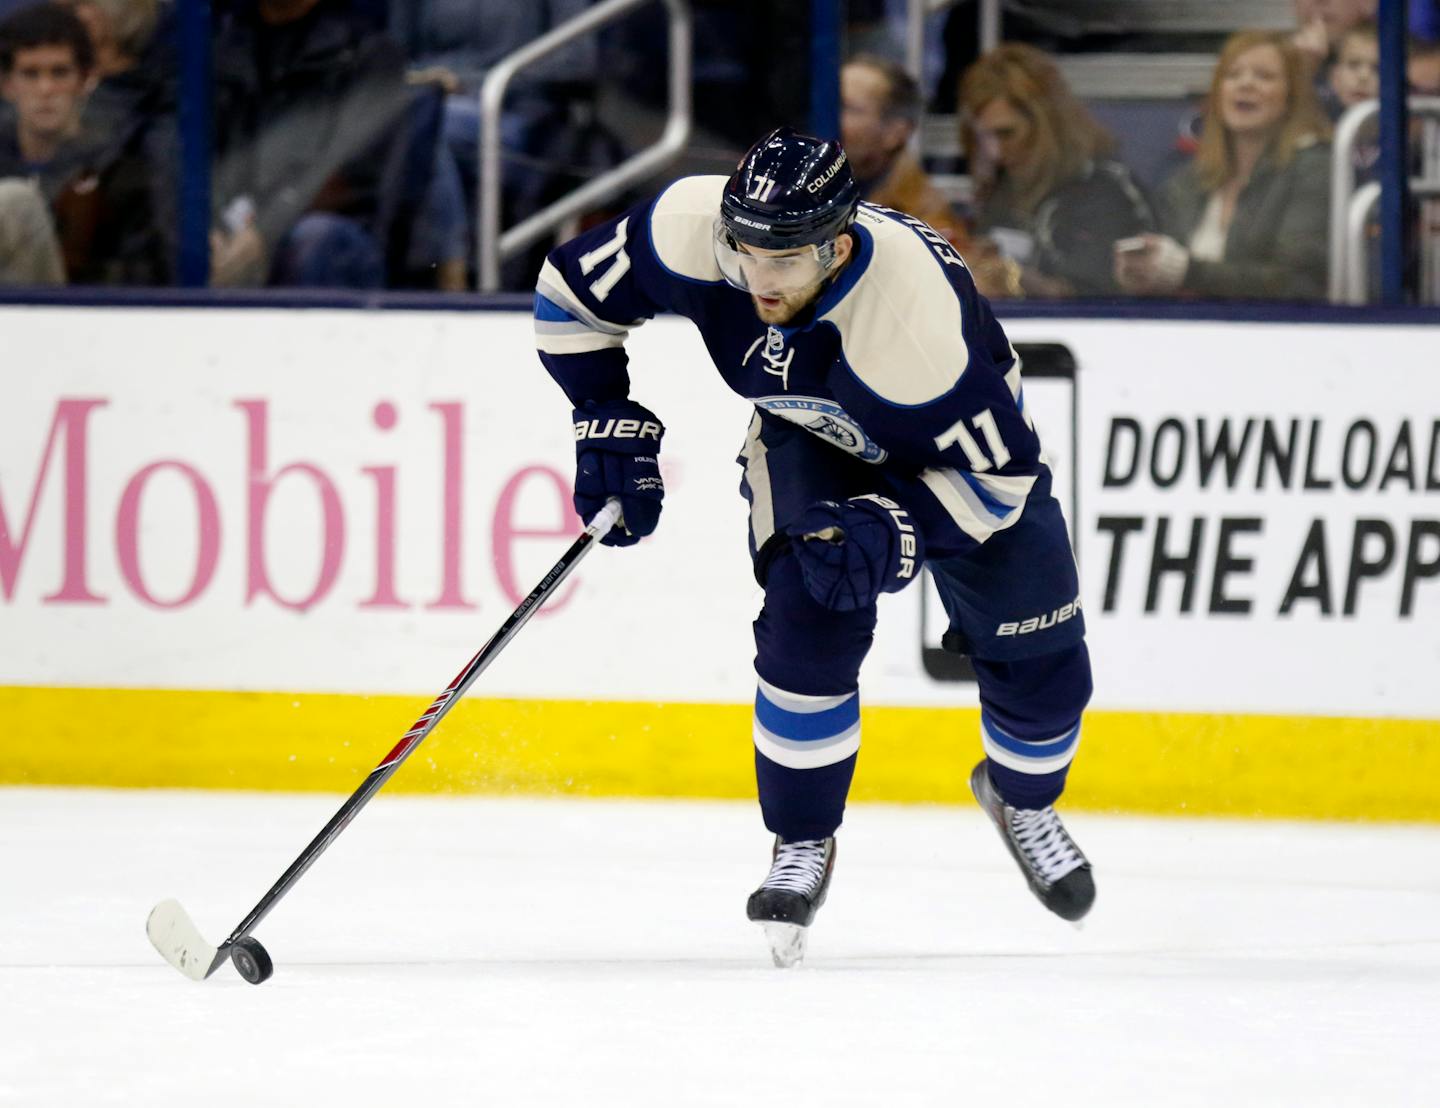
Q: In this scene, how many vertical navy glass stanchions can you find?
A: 3